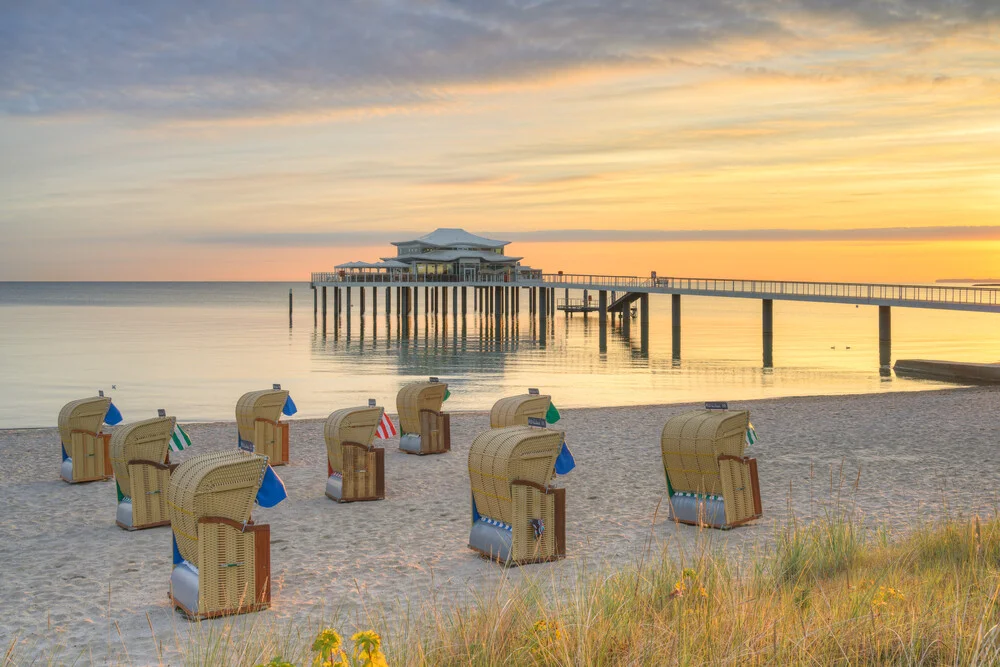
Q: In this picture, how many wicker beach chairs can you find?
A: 9